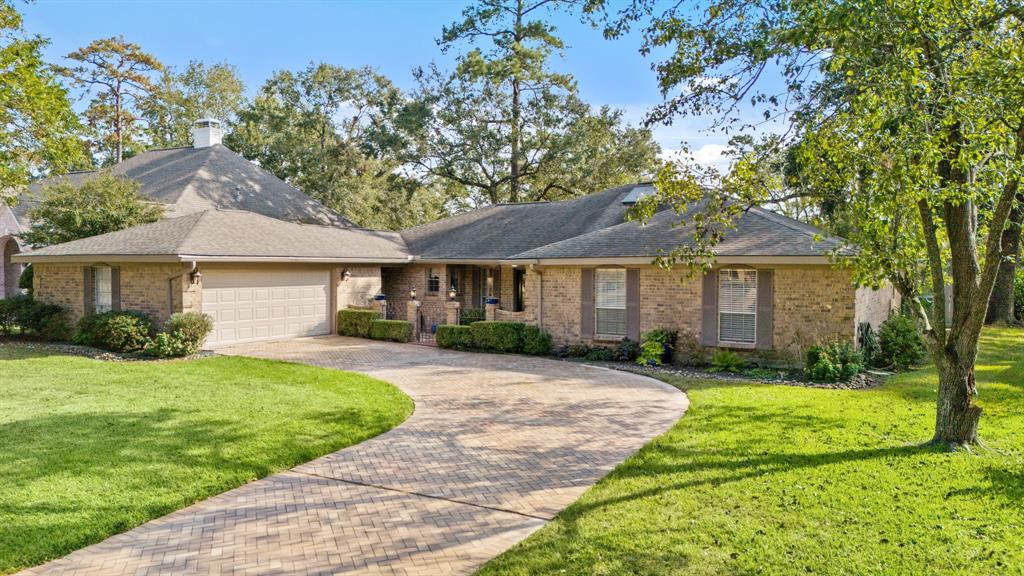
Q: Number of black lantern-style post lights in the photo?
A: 2